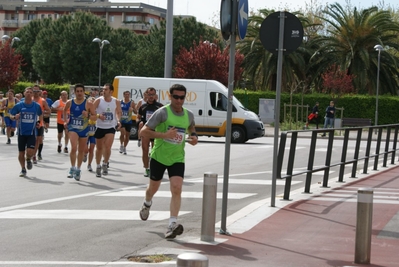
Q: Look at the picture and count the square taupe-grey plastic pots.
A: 0